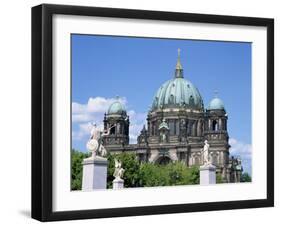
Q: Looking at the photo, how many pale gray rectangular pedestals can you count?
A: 3